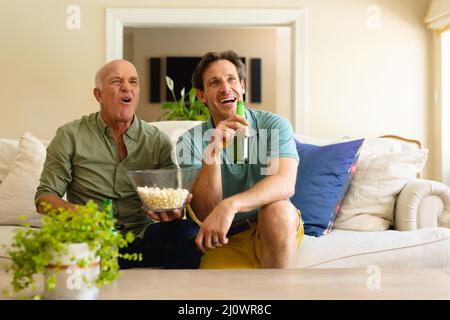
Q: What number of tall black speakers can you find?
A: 2